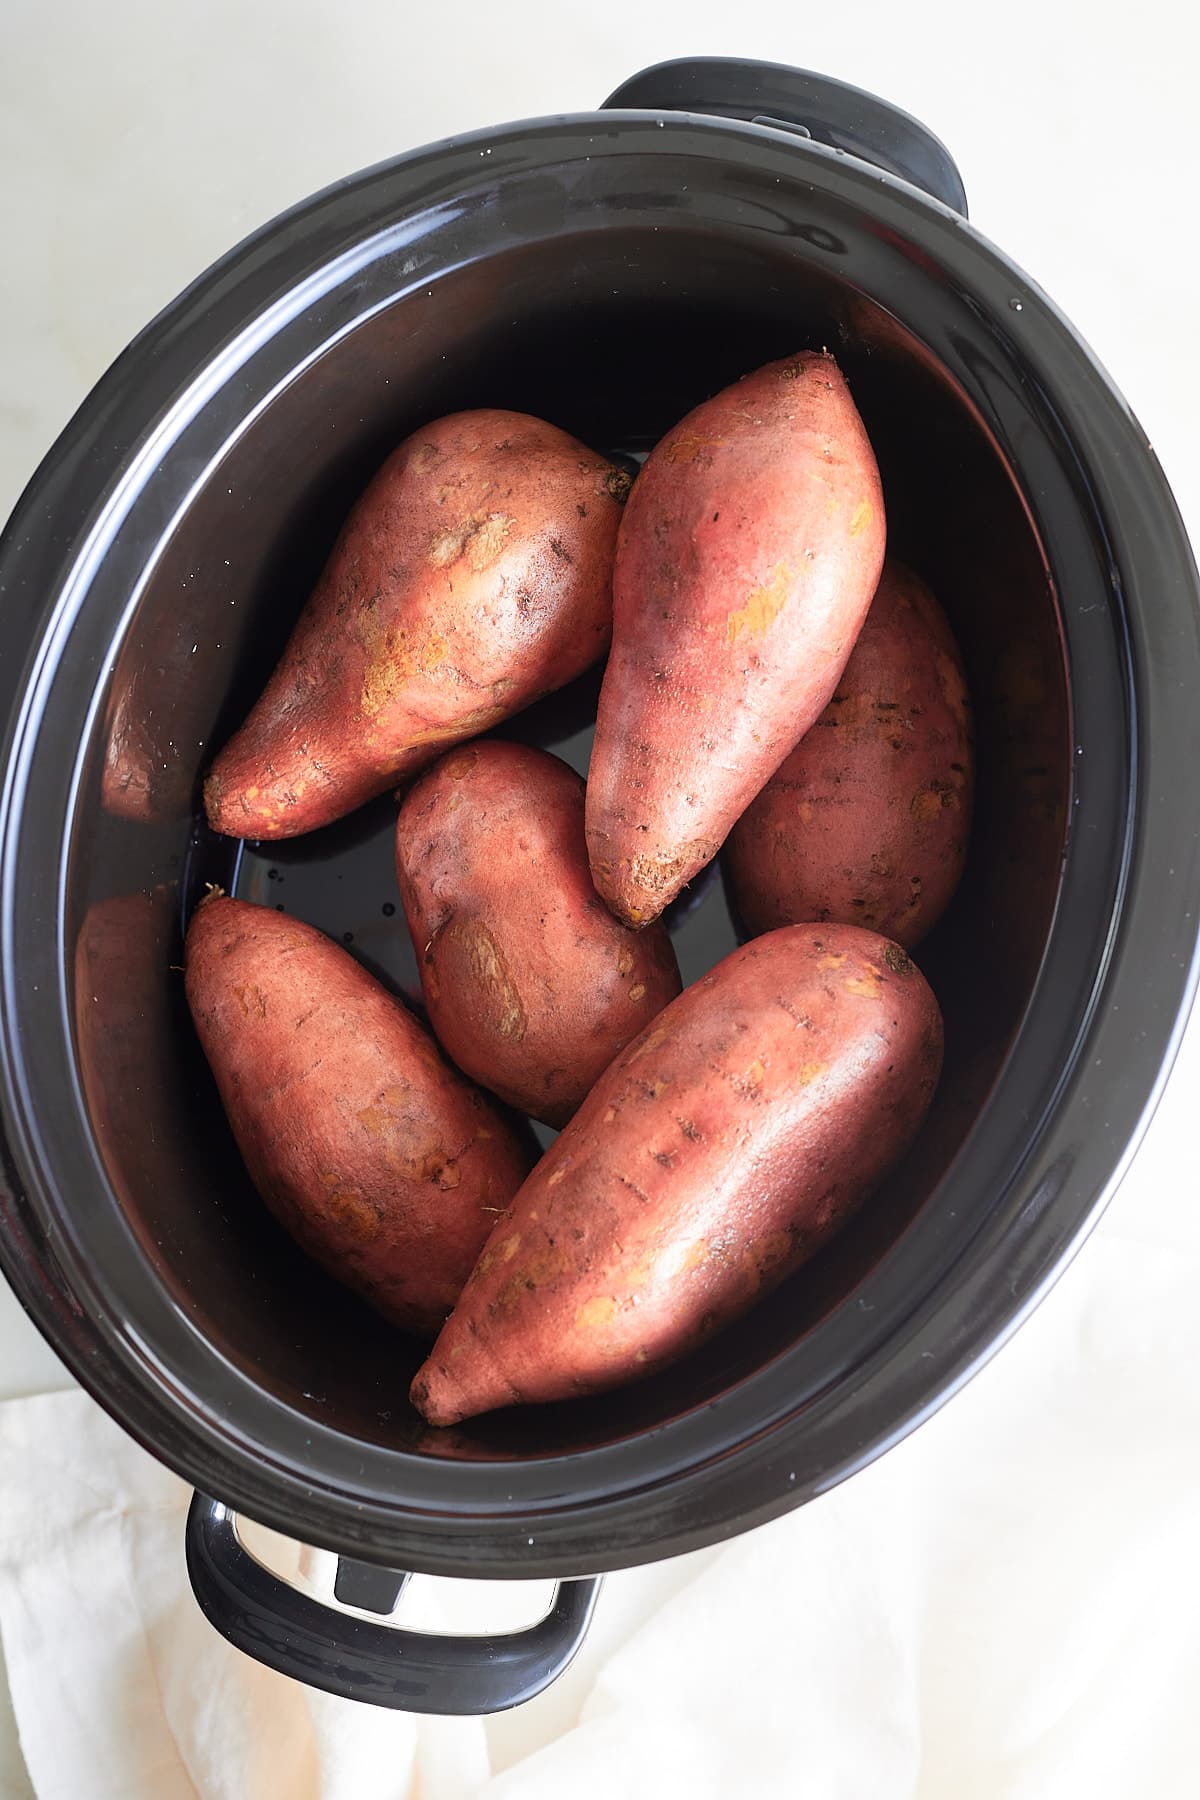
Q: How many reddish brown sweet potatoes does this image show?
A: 6